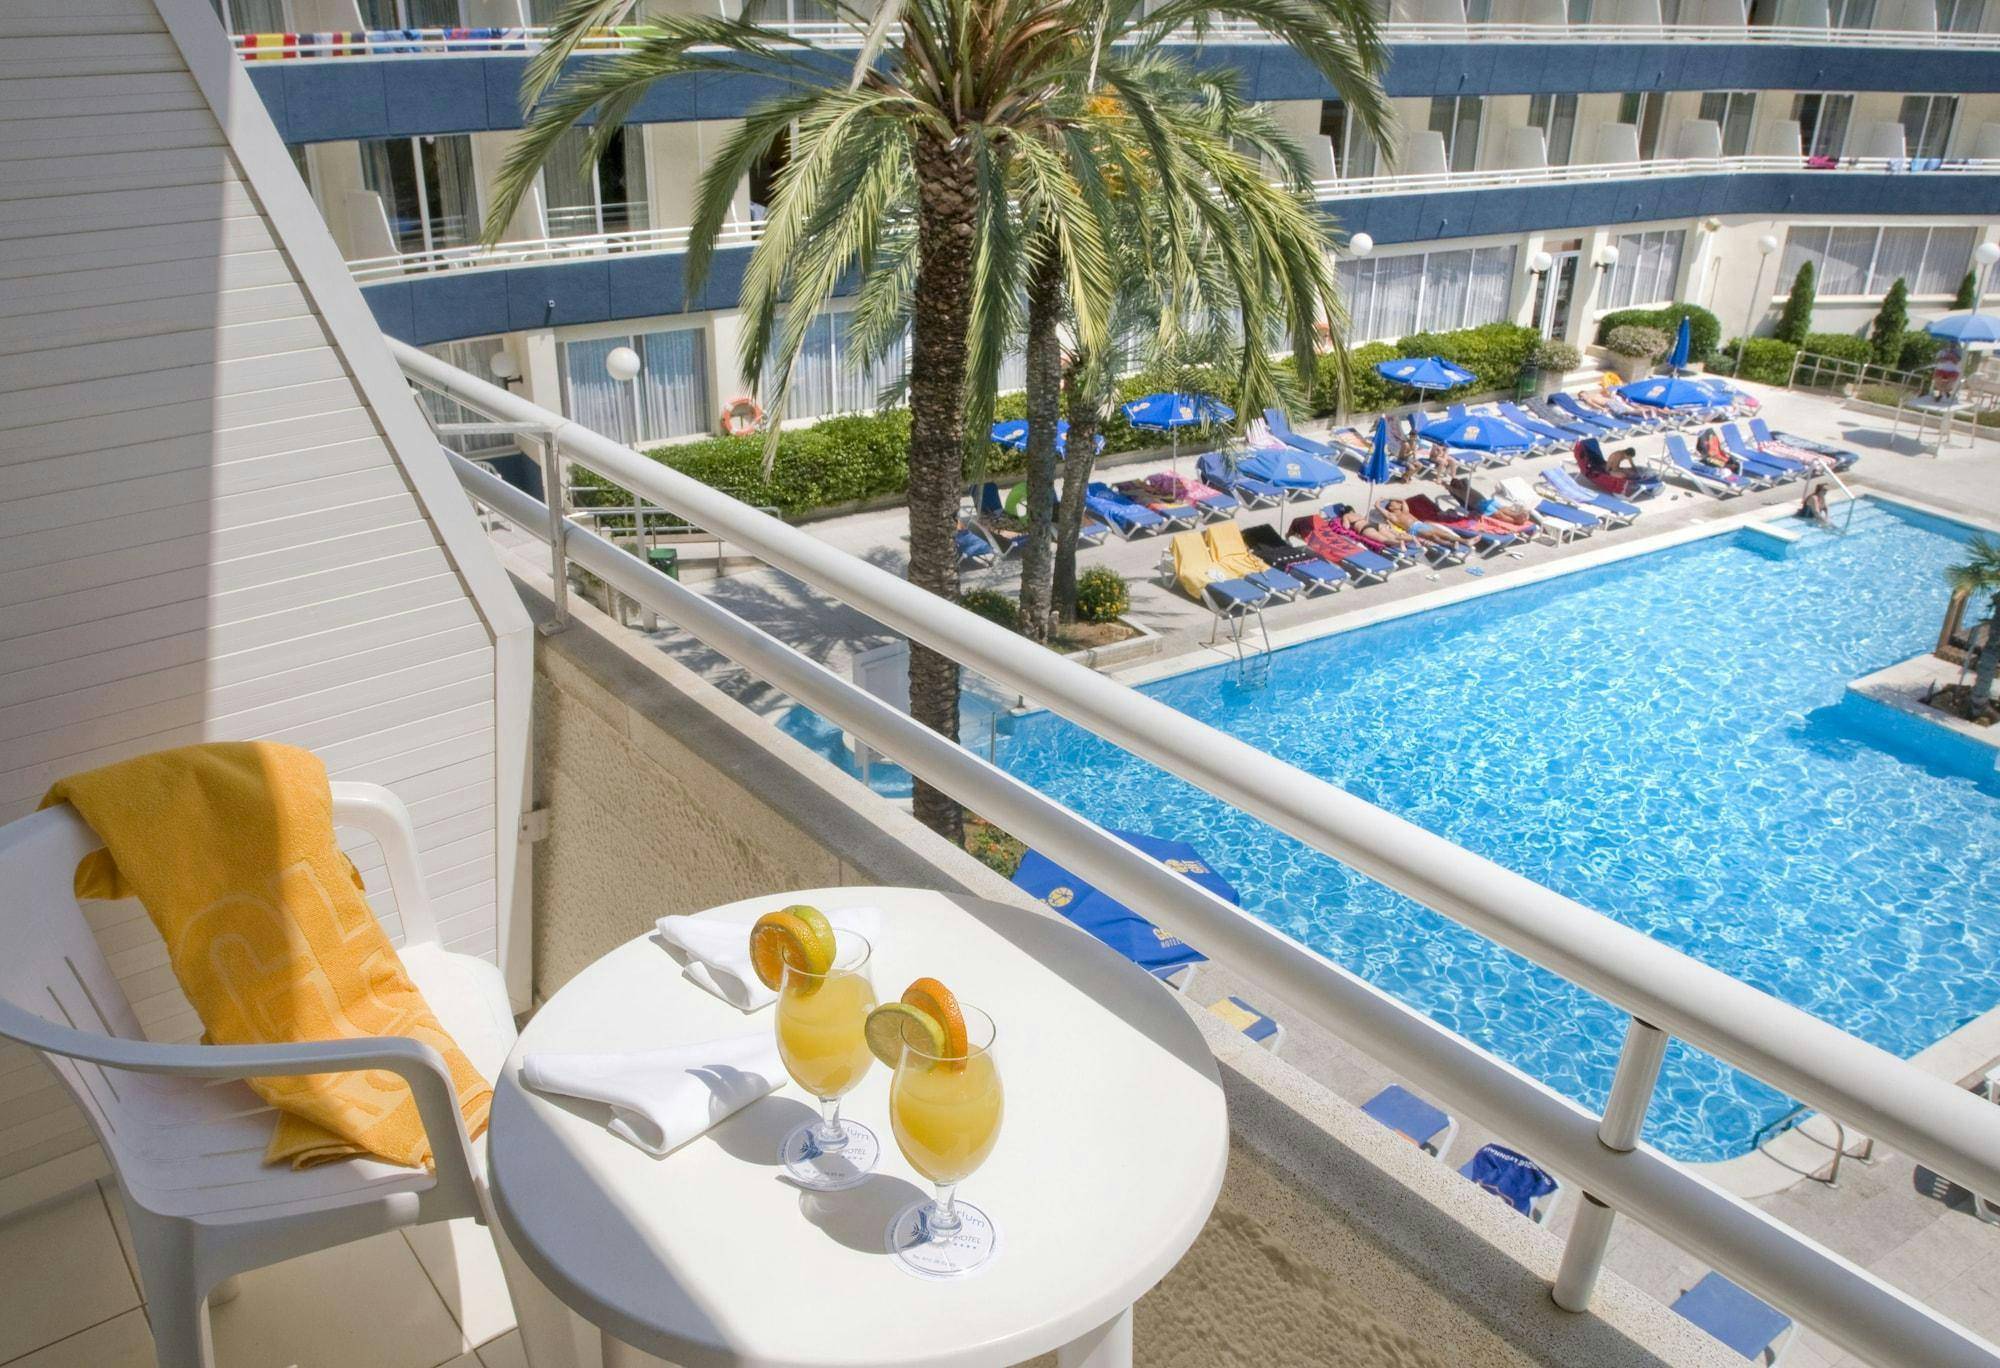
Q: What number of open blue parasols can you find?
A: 8